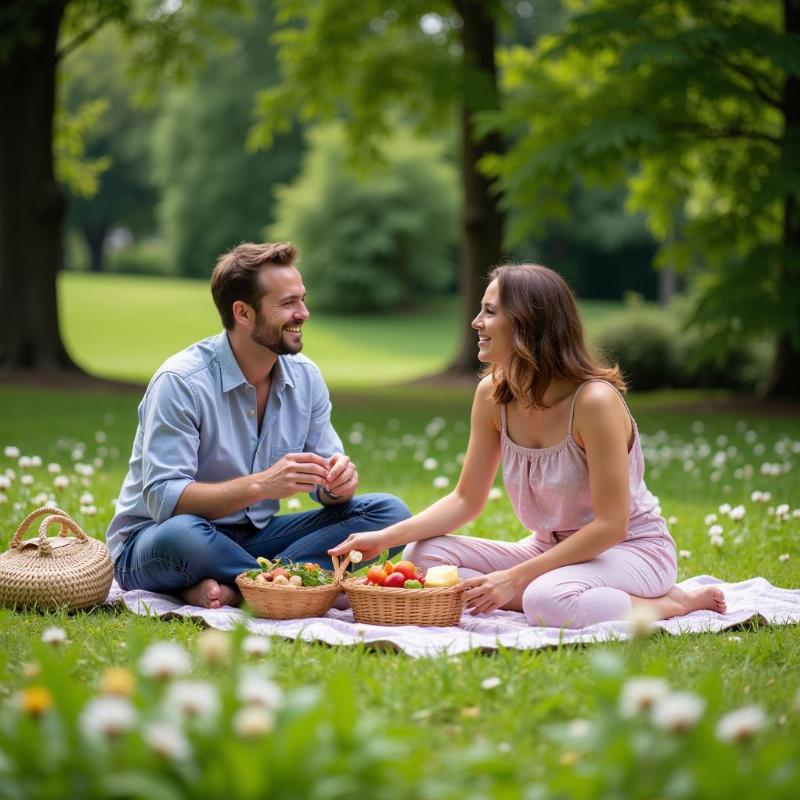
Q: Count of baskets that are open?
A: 2